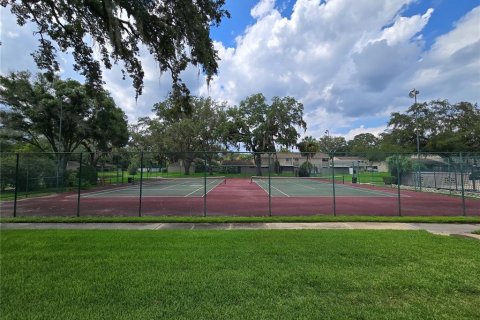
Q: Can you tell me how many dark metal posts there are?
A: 8